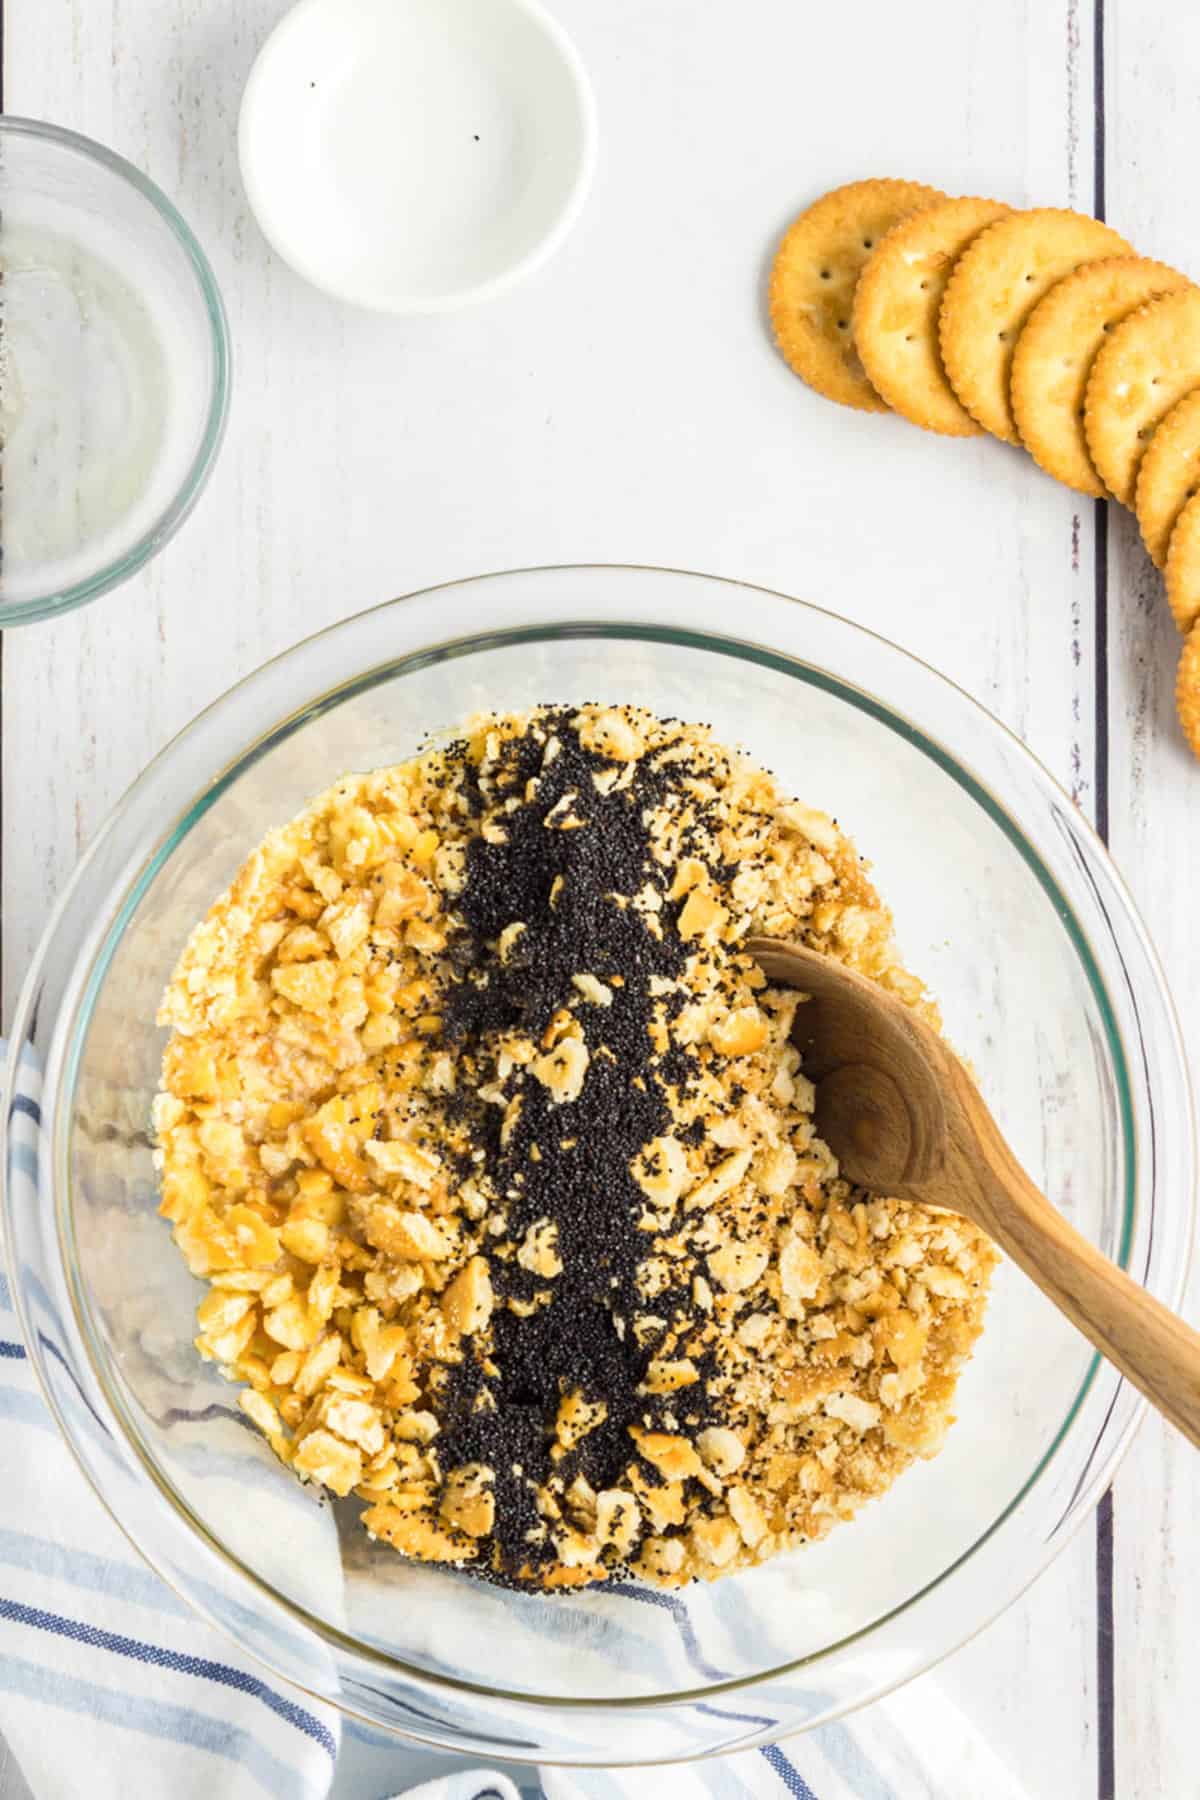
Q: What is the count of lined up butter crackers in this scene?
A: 8